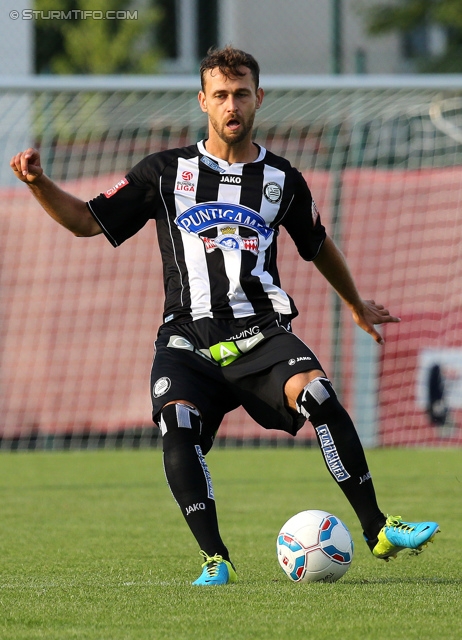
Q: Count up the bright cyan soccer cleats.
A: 2